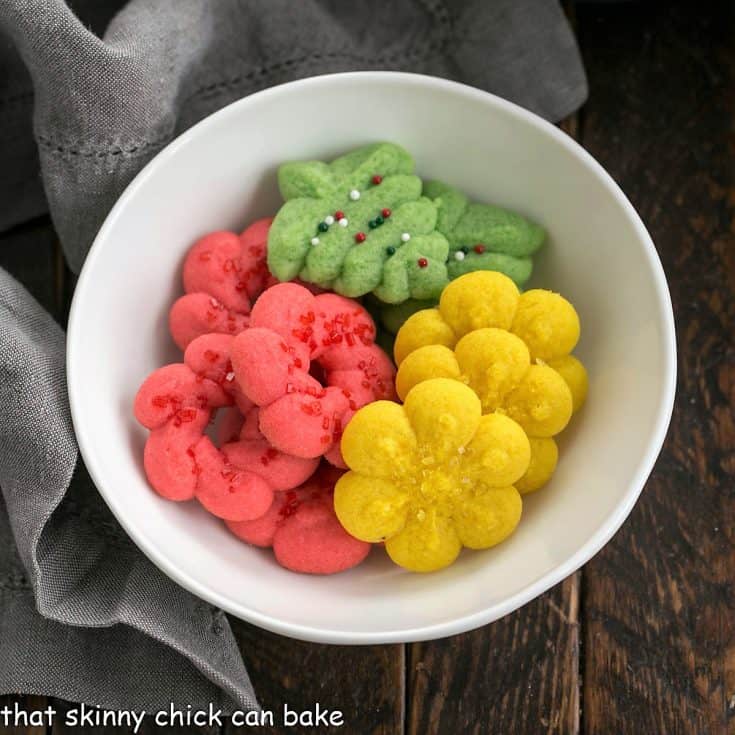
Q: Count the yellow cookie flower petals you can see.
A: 14